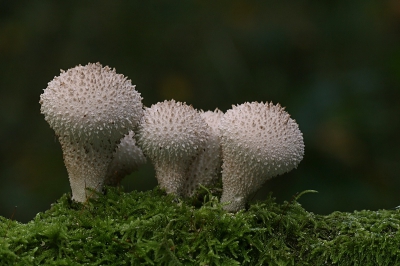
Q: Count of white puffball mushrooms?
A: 5